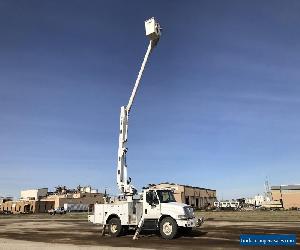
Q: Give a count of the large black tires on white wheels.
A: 2